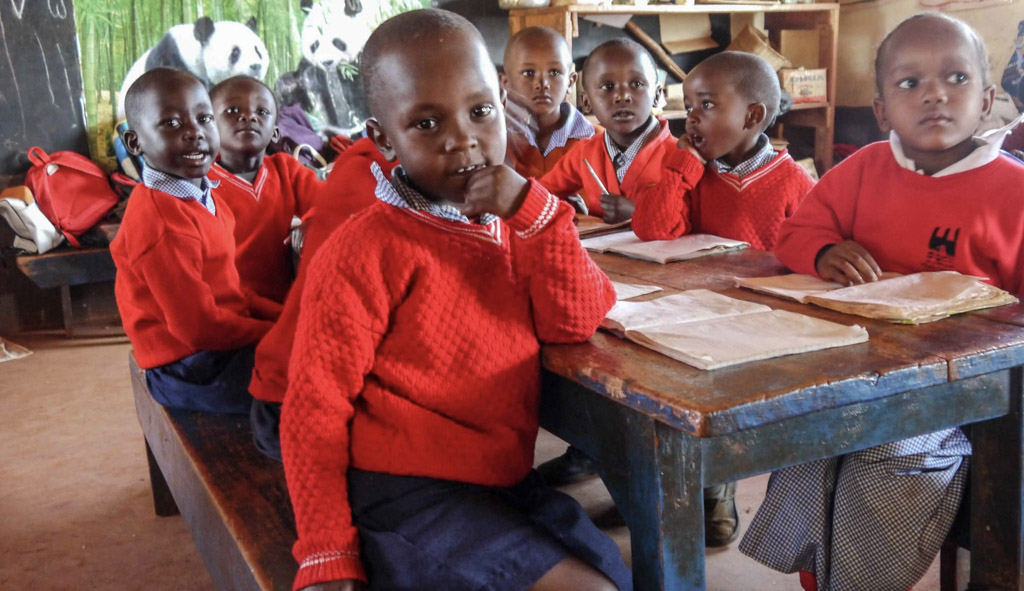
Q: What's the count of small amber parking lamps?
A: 0